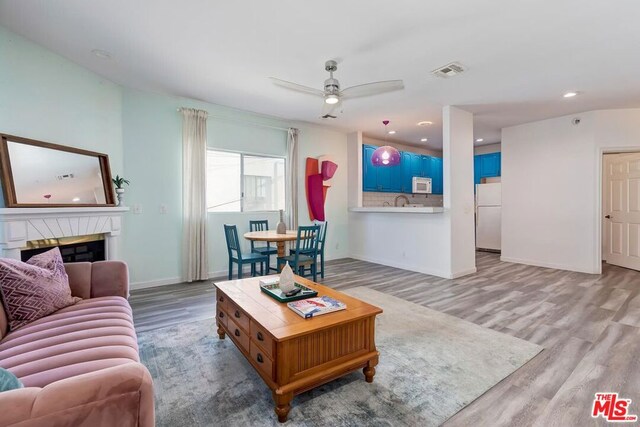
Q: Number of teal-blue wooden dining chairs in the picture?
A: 4